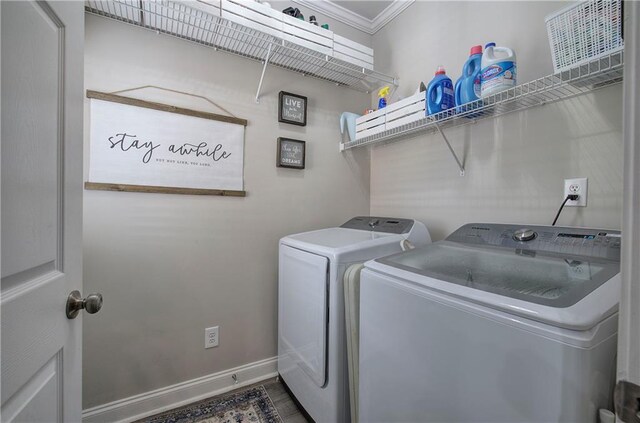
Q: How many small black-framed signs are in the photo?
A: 2